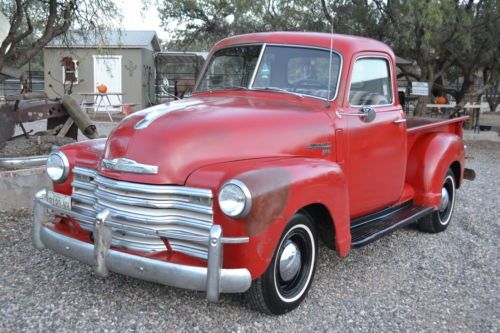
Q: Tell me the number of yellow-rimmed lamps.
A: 0